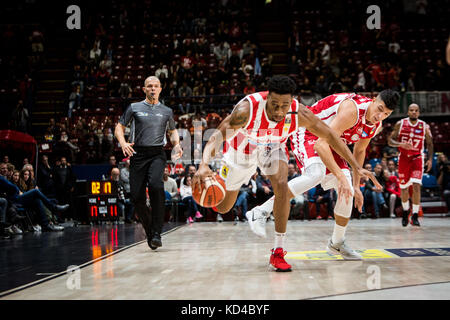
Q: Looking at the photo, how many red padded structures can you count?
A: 1